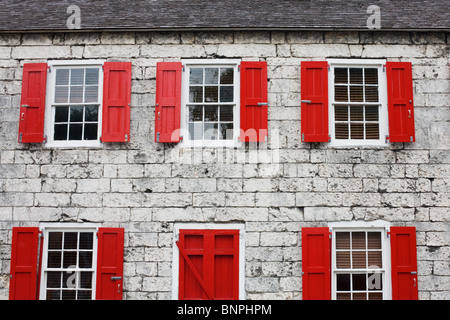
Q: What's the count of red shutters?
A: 10